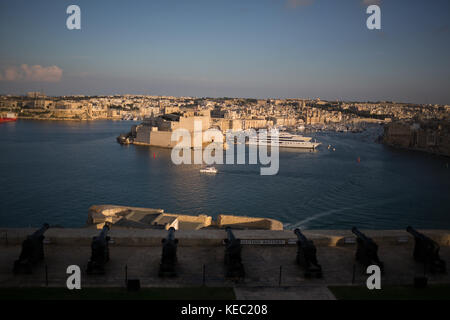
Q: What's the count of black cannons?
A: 7